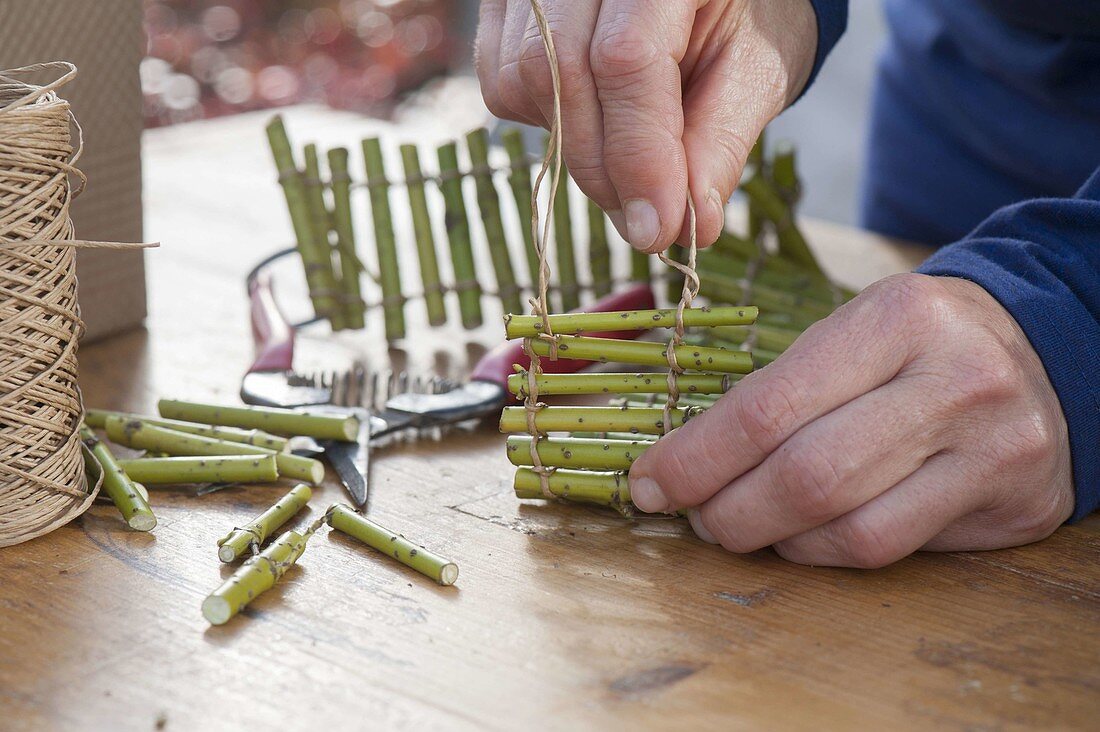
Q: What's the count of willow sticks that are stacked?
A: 6